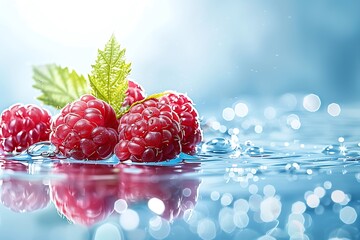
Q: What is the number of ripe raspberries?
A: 5